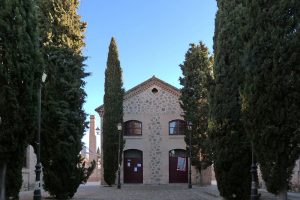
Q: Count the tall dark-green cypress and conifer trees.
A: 6